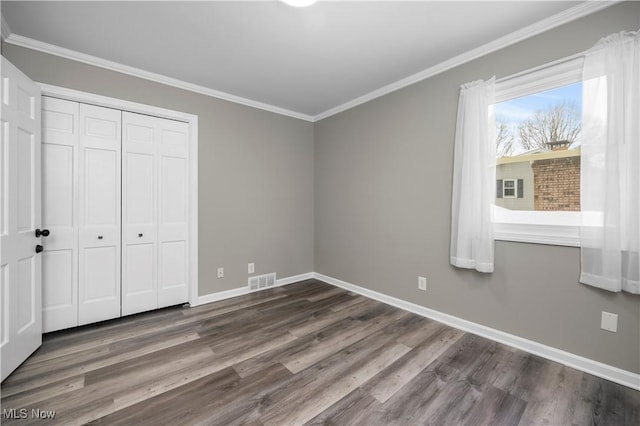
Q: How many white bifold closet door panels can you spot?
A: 4